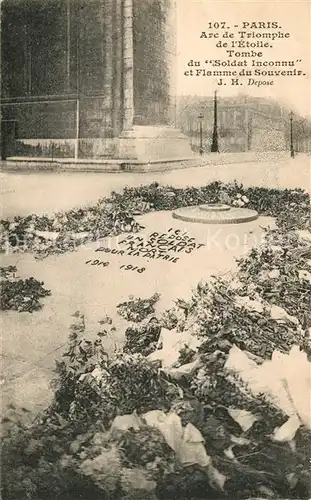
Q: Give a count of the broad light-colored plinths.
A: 1